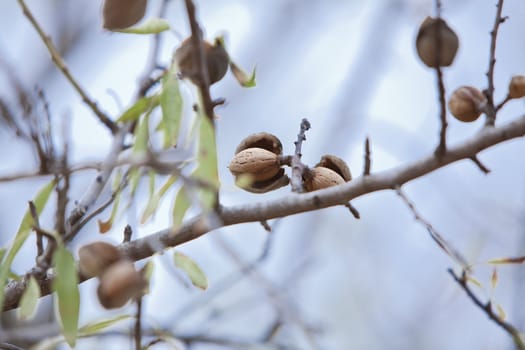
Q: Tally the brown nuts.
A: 9